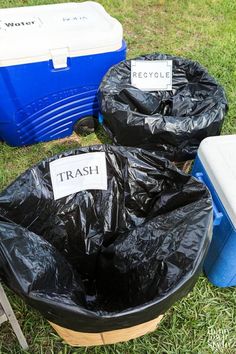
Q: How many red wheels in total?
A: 0